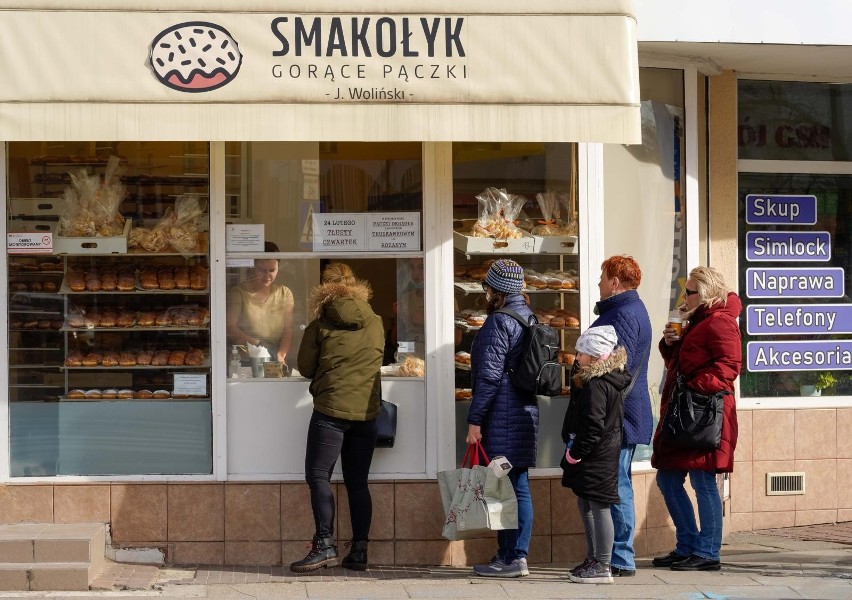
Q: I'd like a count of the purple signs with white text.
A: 5